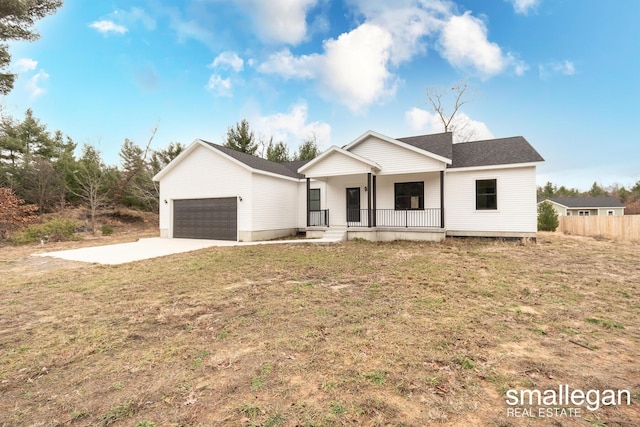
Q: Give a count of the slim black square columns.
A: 4